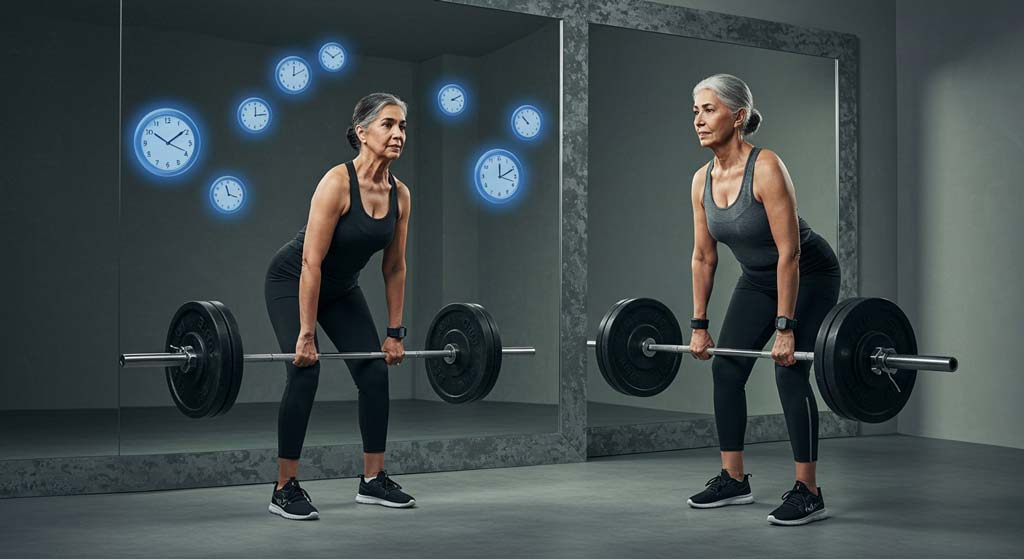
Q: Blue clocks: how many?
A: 8